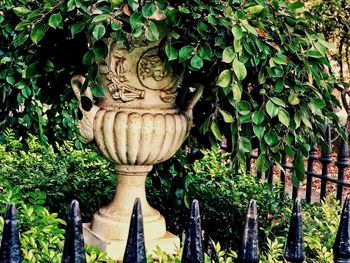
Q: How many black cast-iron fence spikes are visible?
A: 7